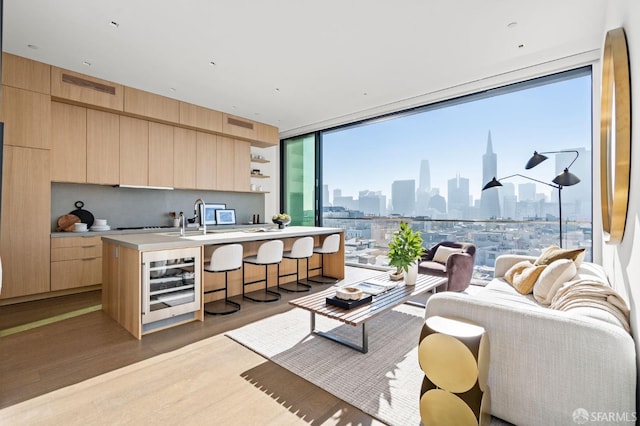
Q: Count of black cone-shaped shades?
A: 3